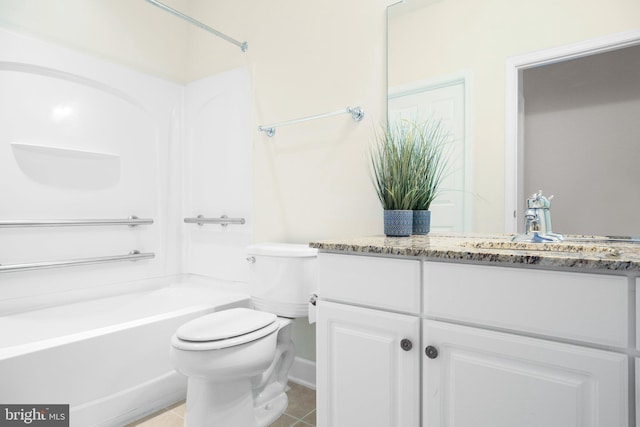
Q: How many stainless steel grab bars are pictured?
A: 3